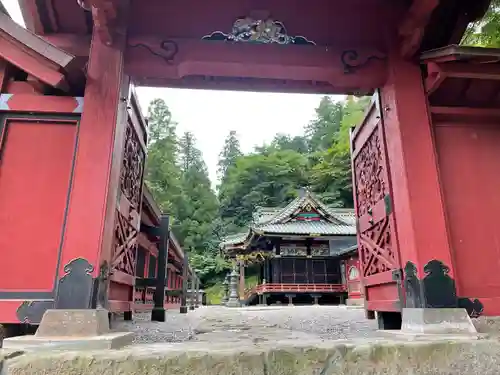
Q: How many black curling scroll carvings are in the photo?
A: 2